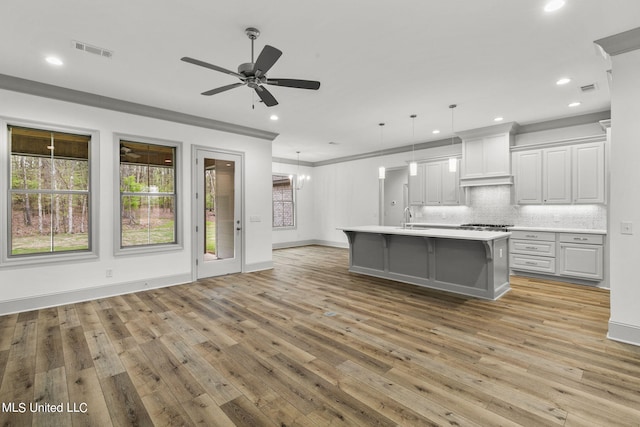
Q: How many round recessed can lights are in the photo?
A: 7